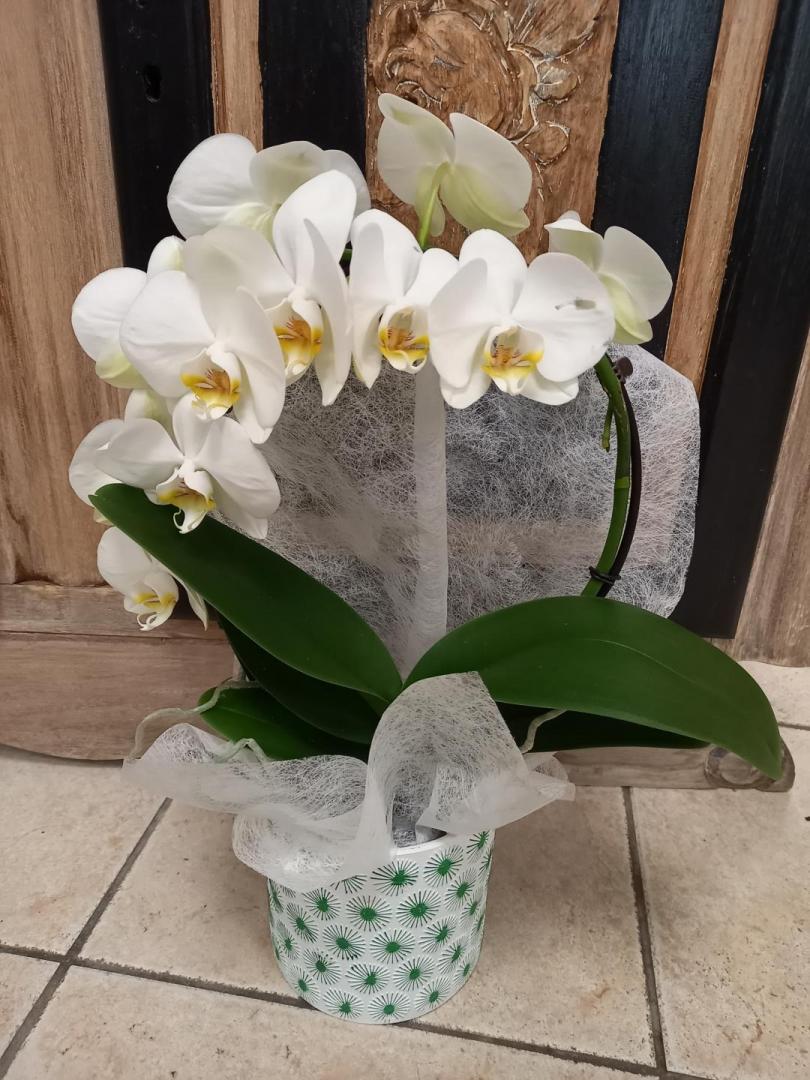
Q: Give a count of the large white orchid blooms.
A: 11